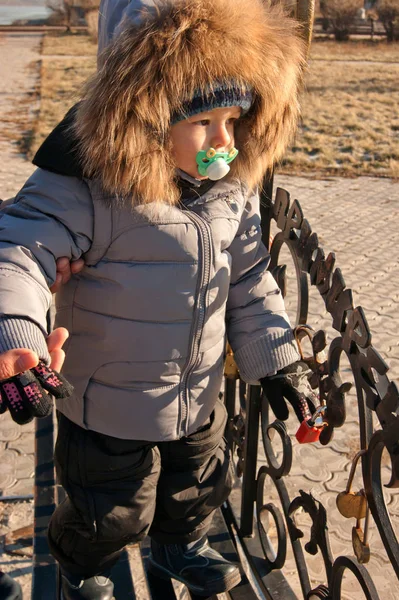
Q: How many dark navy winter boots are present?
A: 2